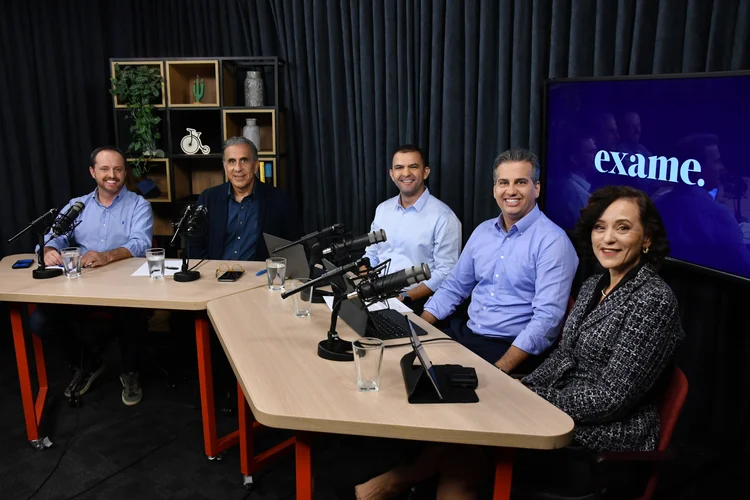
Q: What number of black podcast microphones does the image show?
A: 4